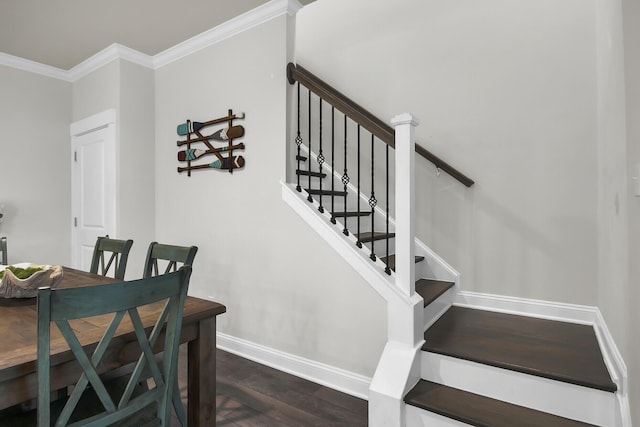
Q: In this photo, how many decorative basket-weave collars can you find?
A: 4